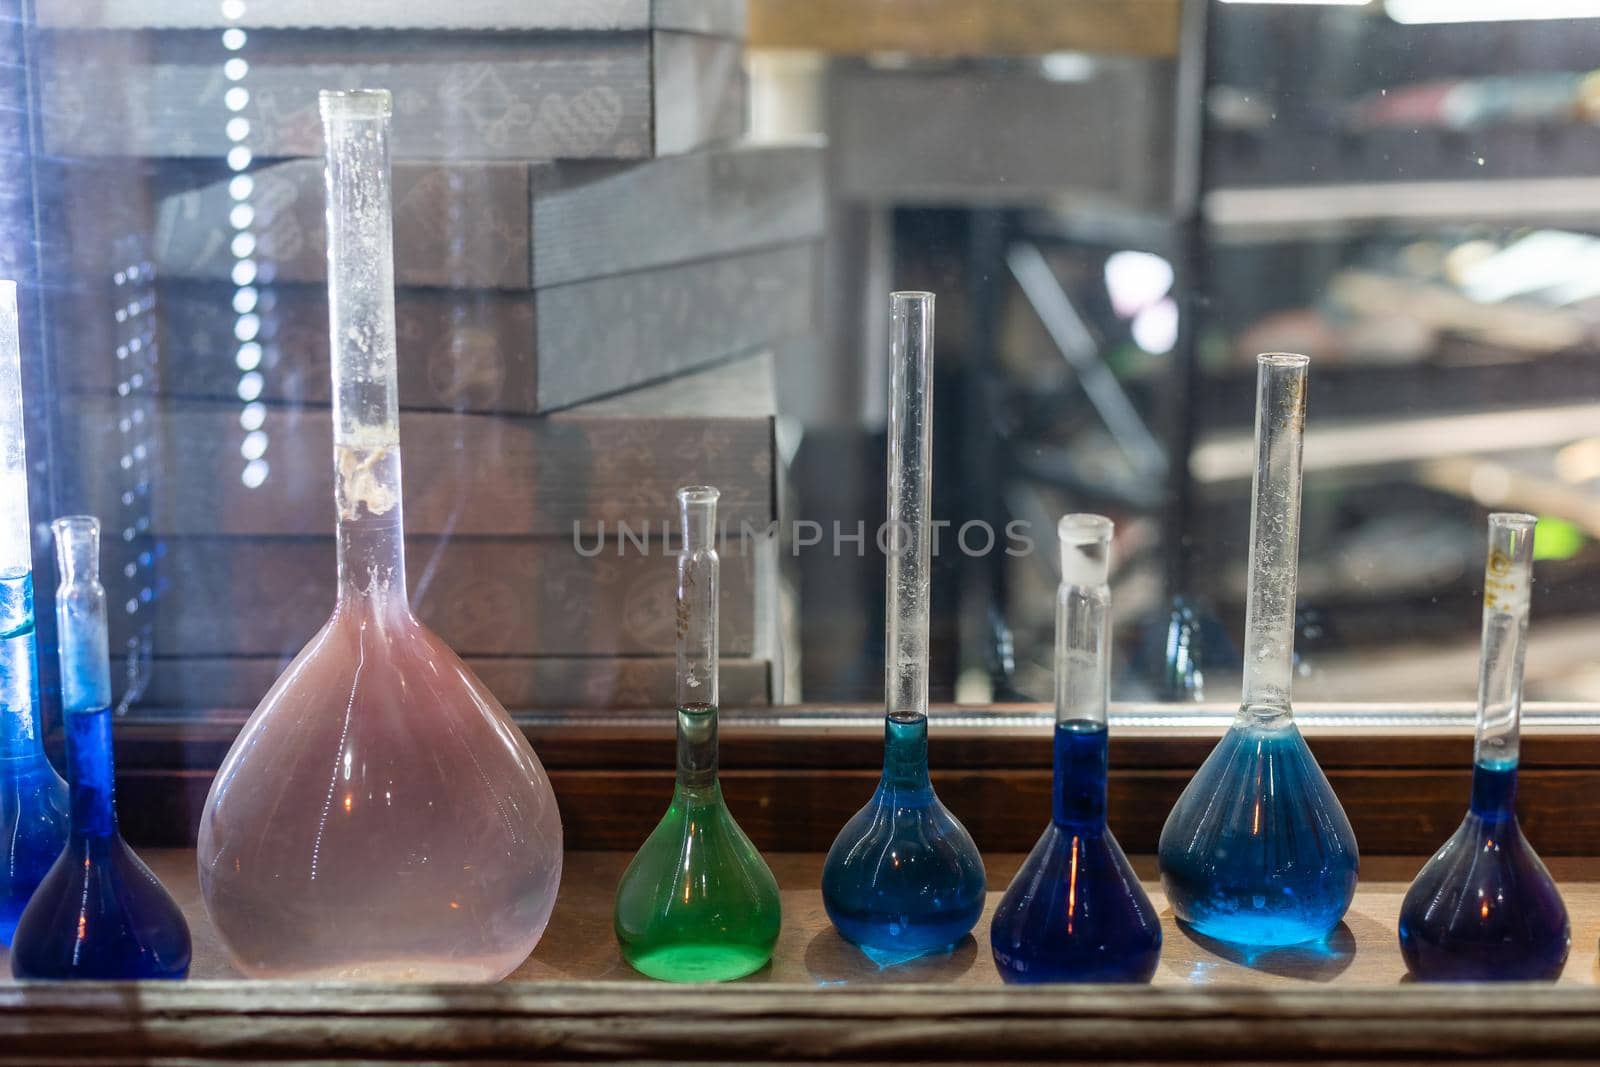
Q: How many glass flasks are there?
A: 8